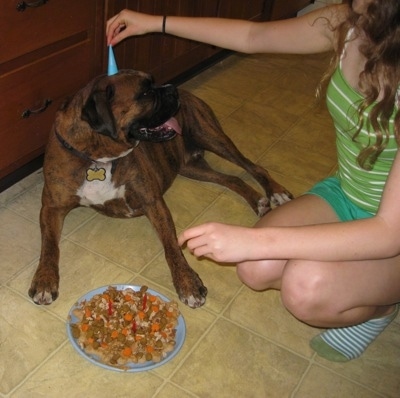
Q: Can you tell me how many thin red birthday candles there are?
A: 3